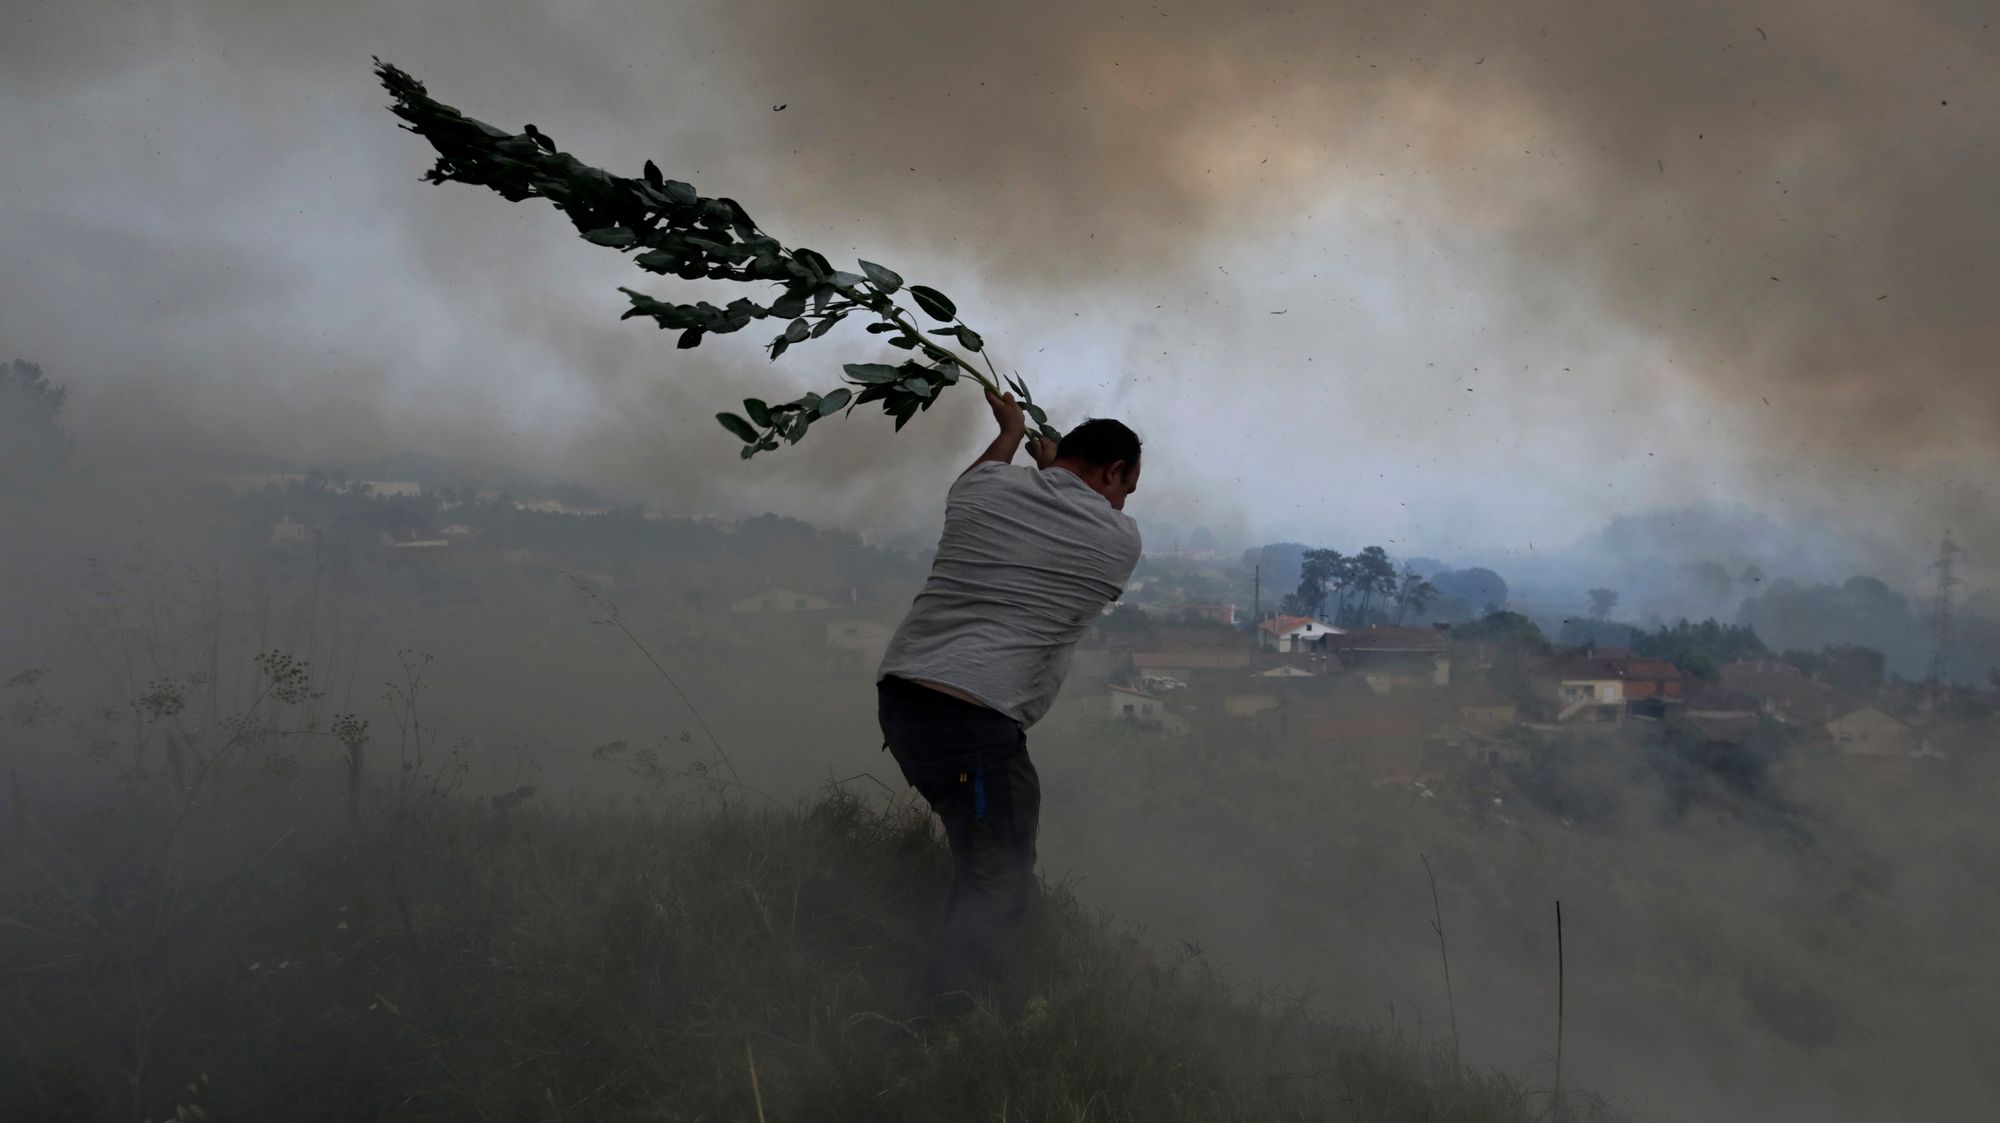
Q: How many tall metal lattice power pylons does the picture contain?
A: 1